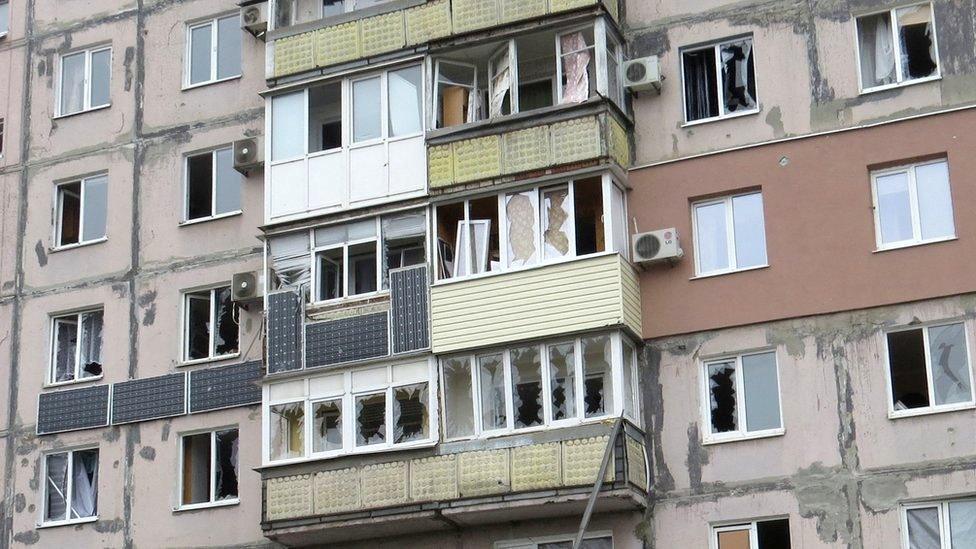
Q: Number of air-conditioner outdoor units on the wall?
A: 5